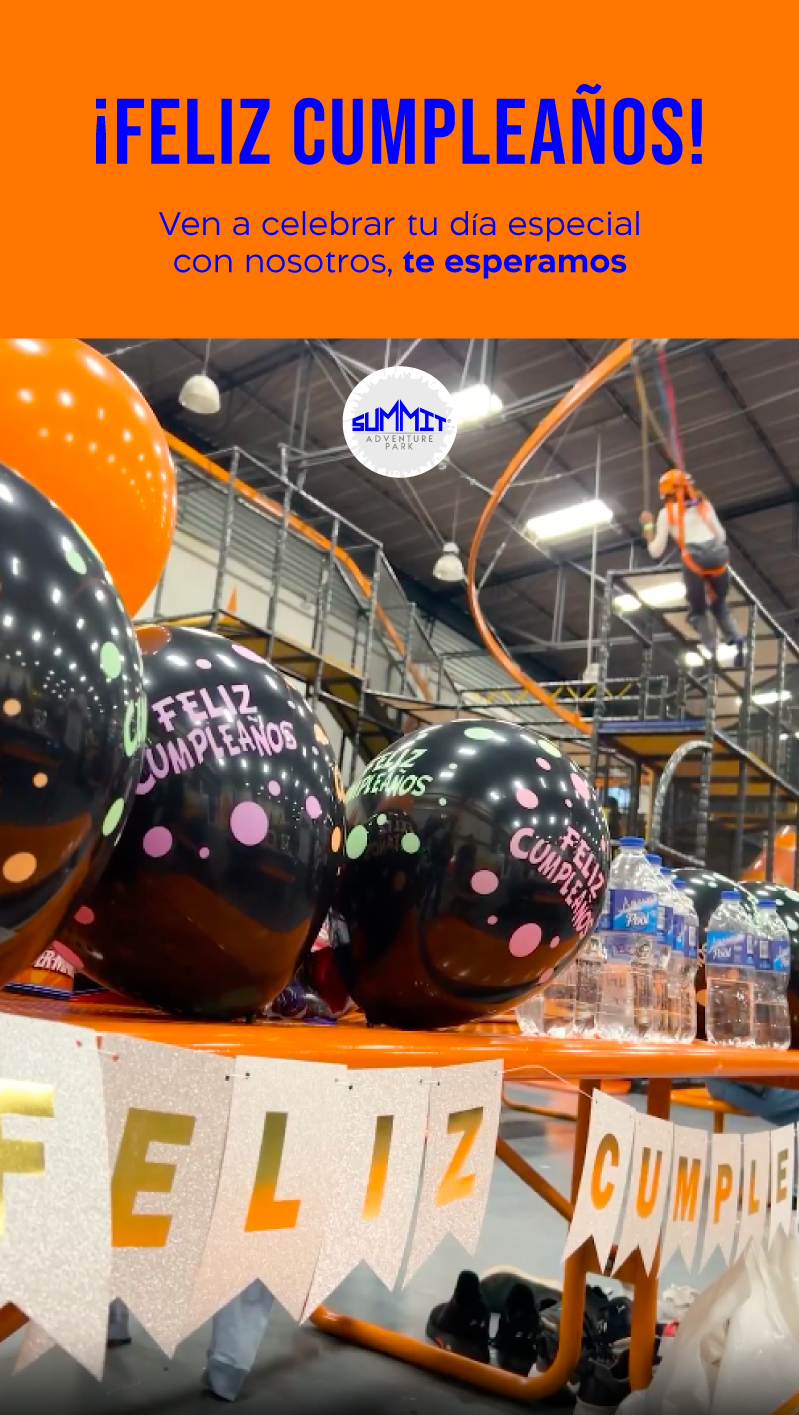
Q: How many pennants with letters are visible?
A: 11